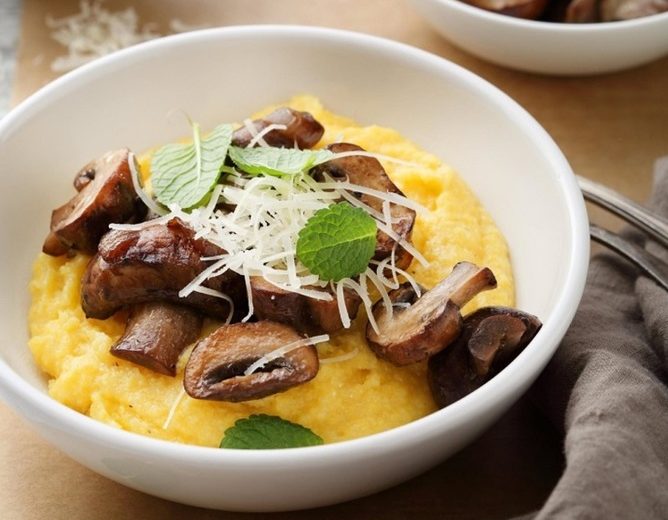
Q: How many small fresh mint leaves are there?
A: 4